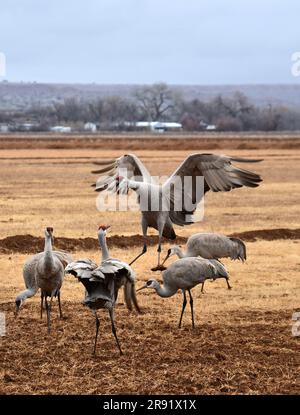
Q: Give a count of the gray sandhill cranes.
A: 6